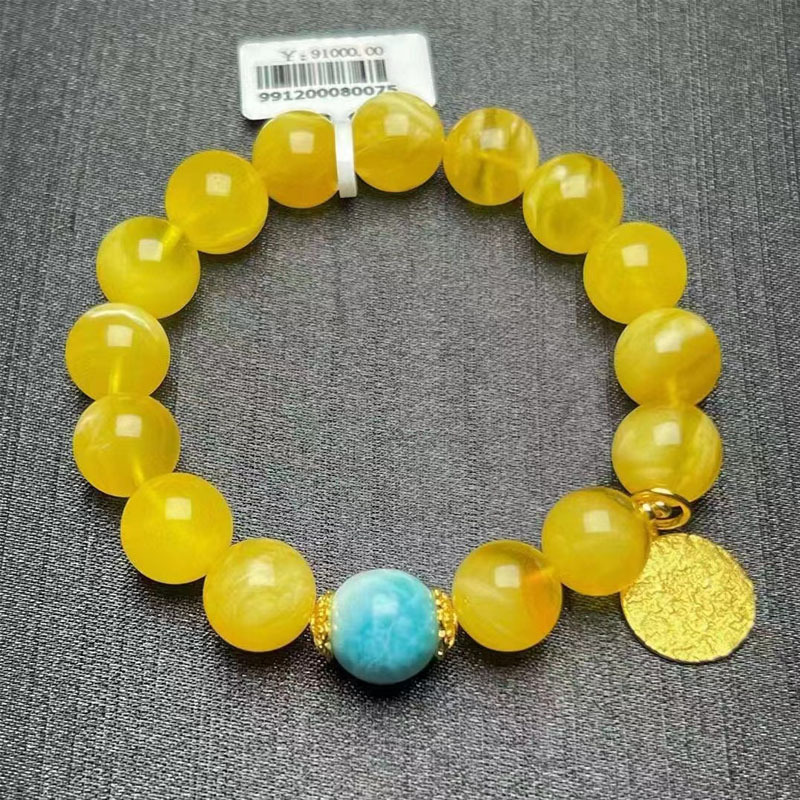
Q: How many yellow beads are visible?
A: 15